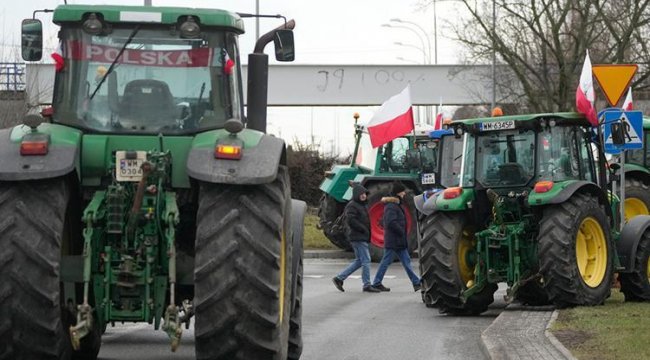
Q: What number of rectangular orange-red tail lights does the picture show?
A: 4